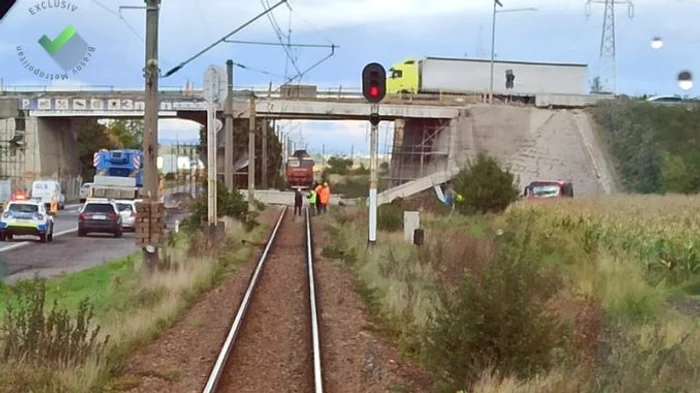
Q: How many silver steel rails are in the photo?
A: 2